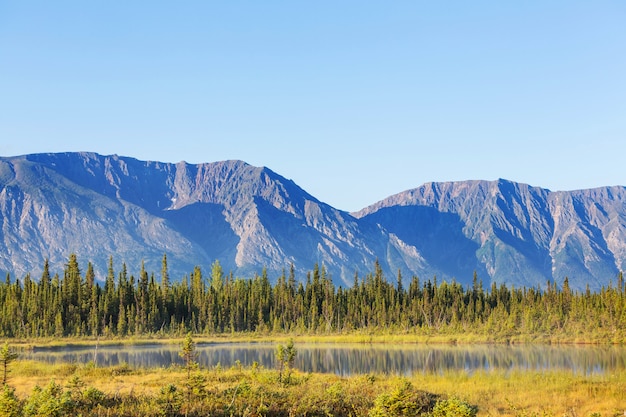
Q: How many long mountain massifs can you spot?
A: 2